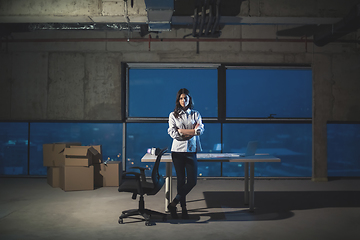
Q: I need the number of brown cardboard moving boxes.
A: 5